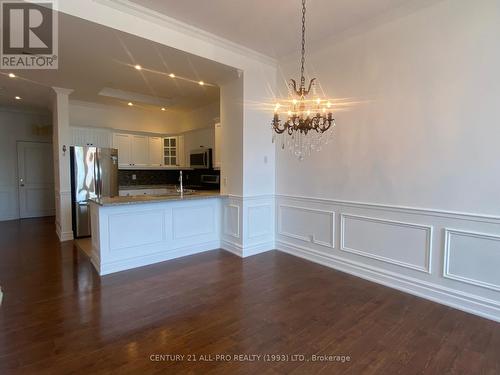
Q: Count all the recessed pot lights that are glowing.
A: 7